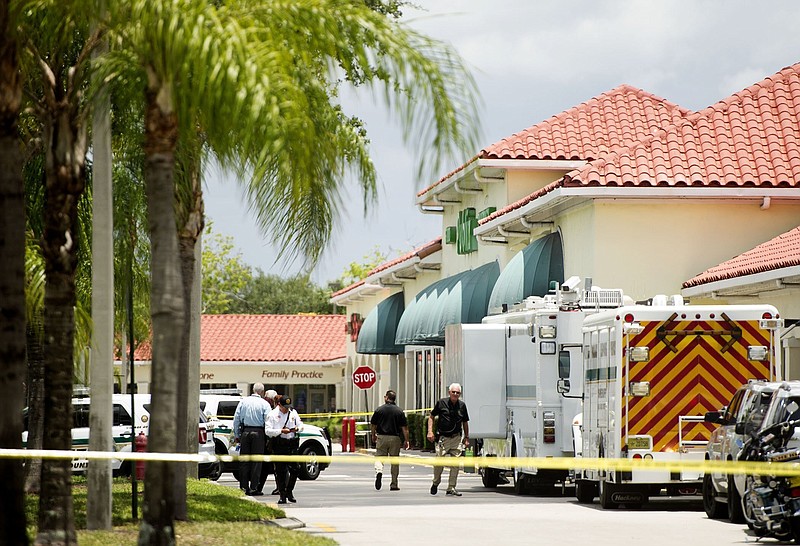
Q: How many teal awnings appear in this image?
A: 3